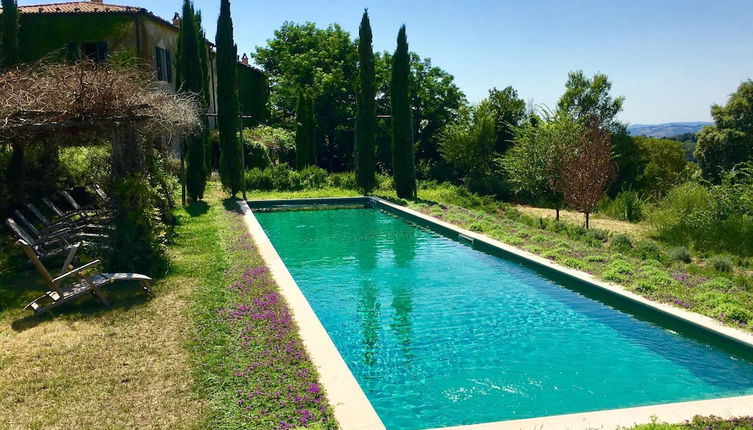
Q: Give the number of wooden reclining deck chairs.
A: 7